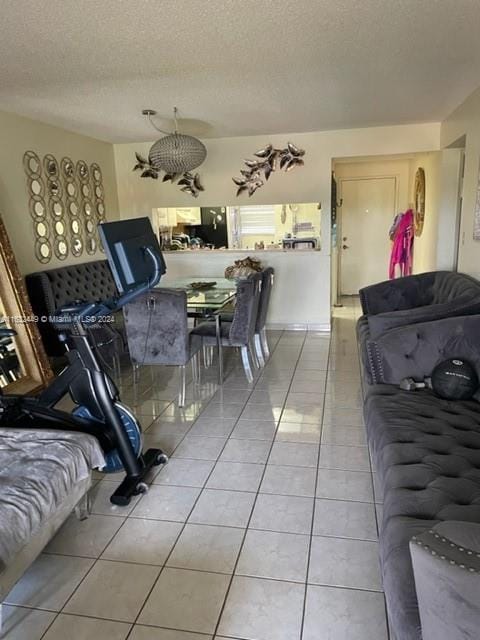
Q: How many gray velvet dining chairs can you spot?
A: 3